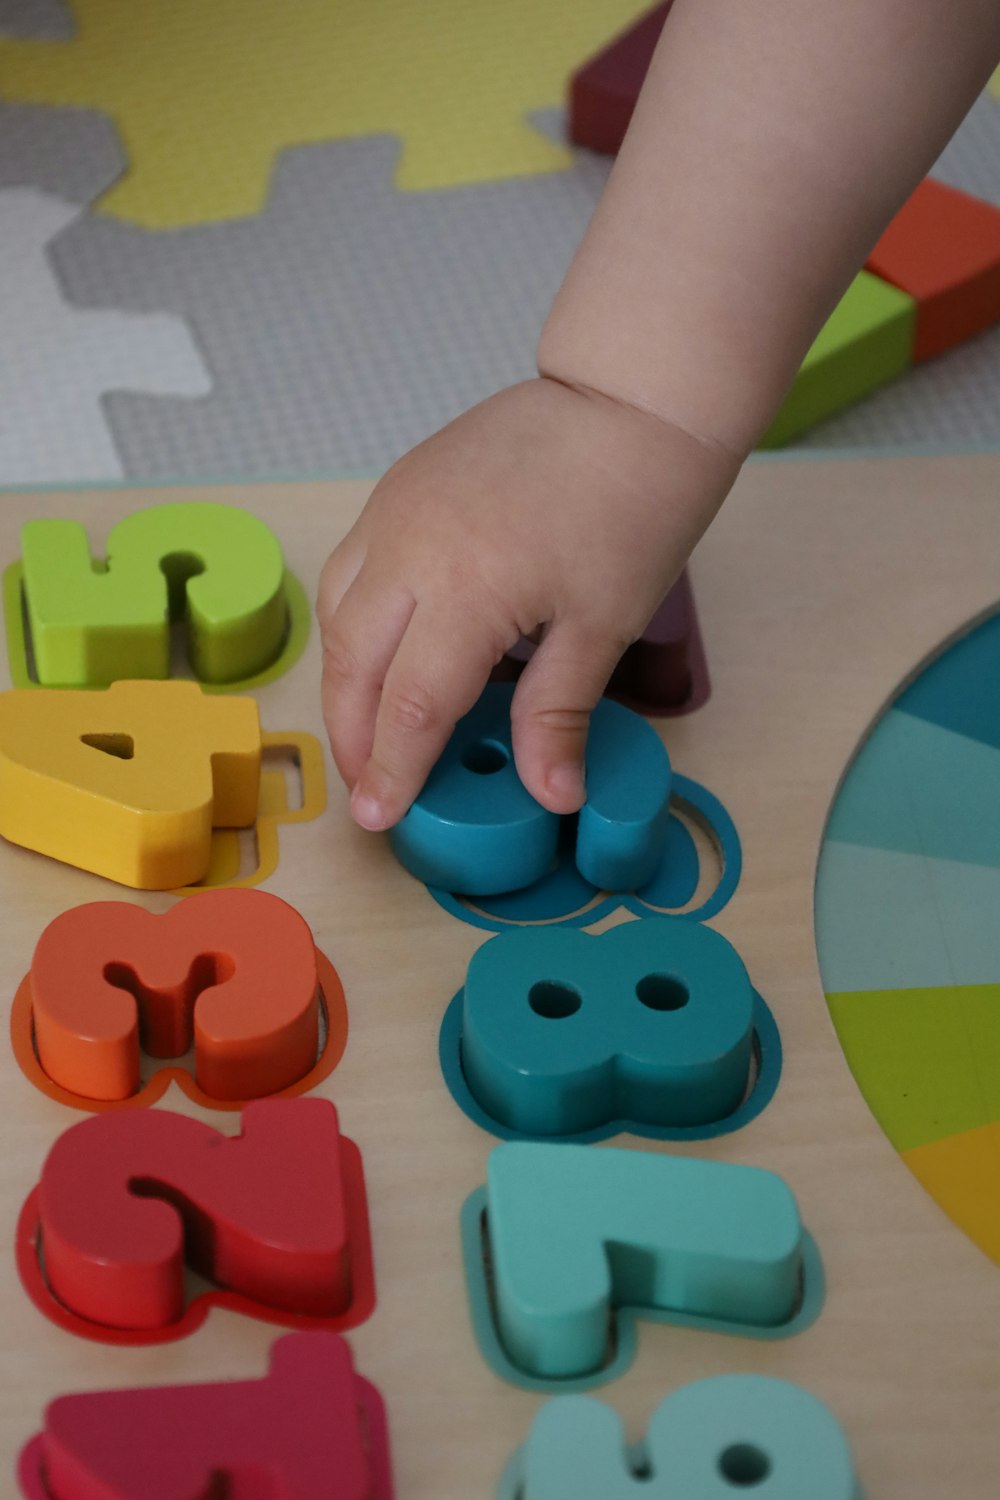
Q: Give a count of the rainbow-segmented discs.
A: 1